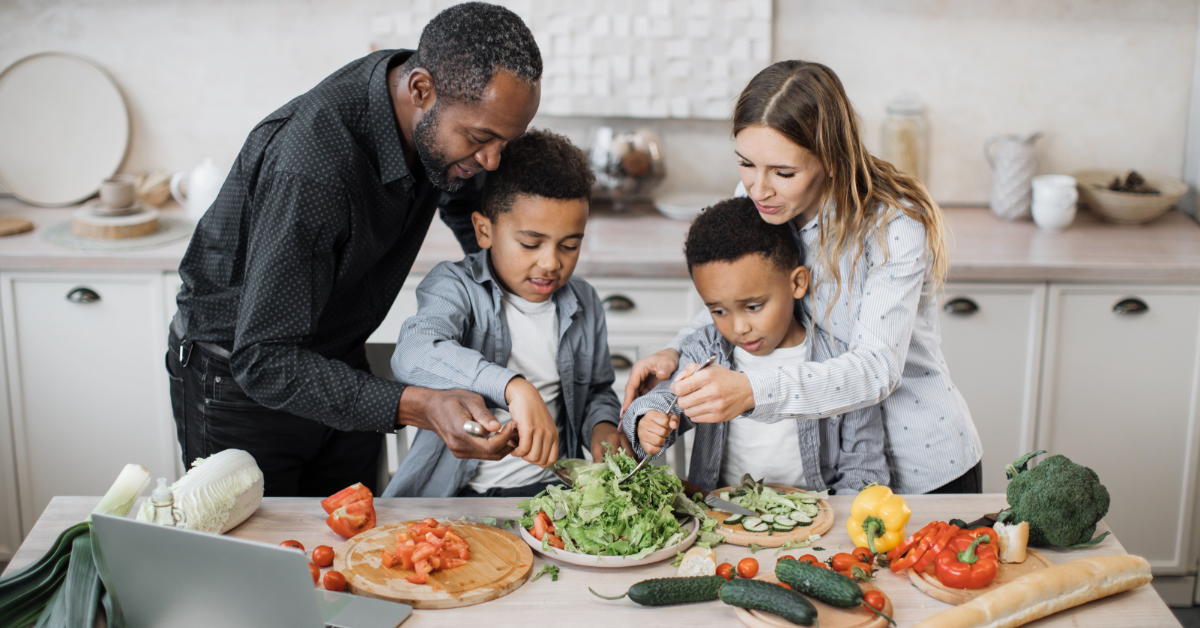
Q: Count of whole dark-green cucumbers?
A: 3